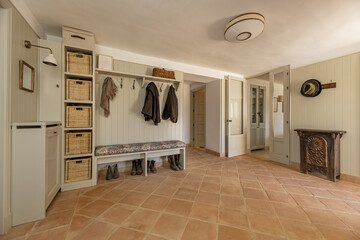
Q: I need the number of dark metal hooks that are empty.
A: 3